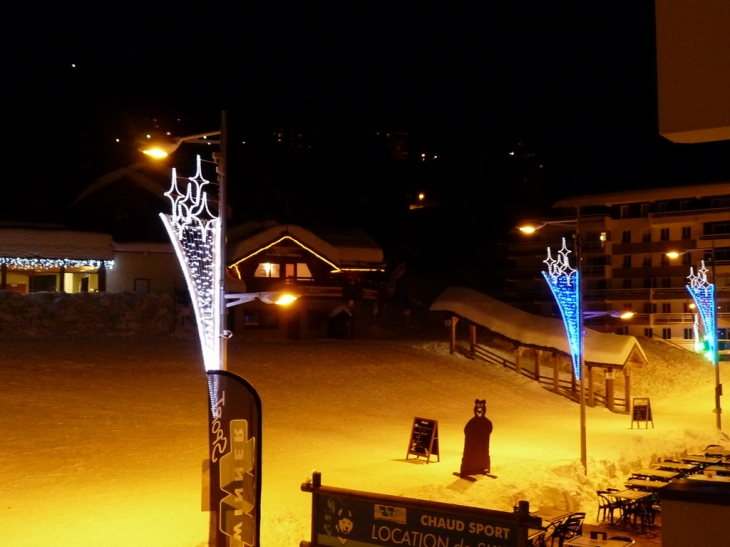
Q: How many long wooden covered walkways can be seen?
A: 1